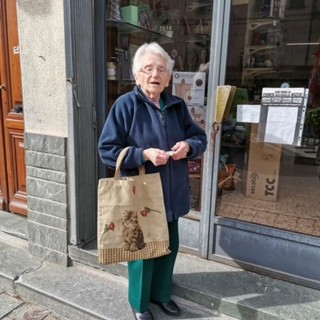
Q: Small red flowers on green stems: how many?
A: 2